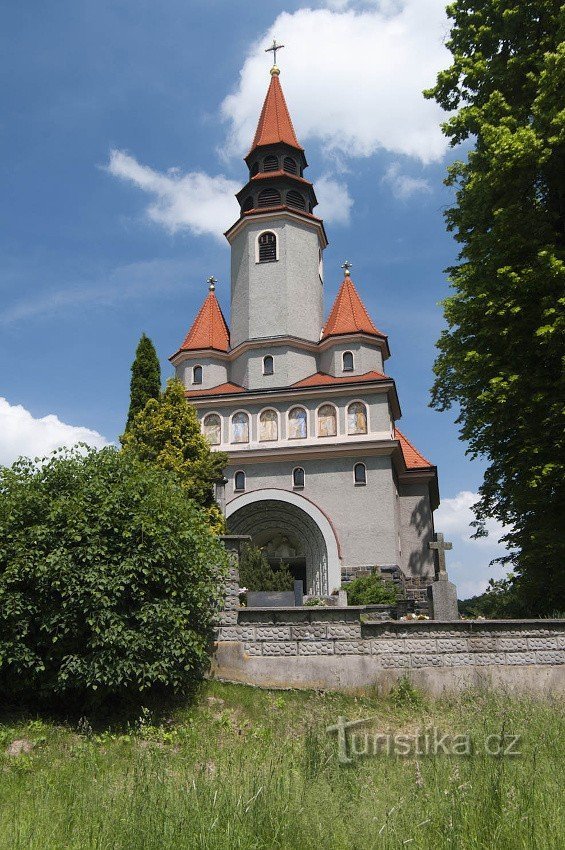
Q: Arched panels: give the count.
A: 6